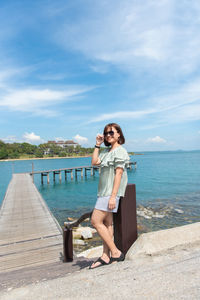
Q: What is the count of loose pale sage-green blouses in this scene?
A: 1